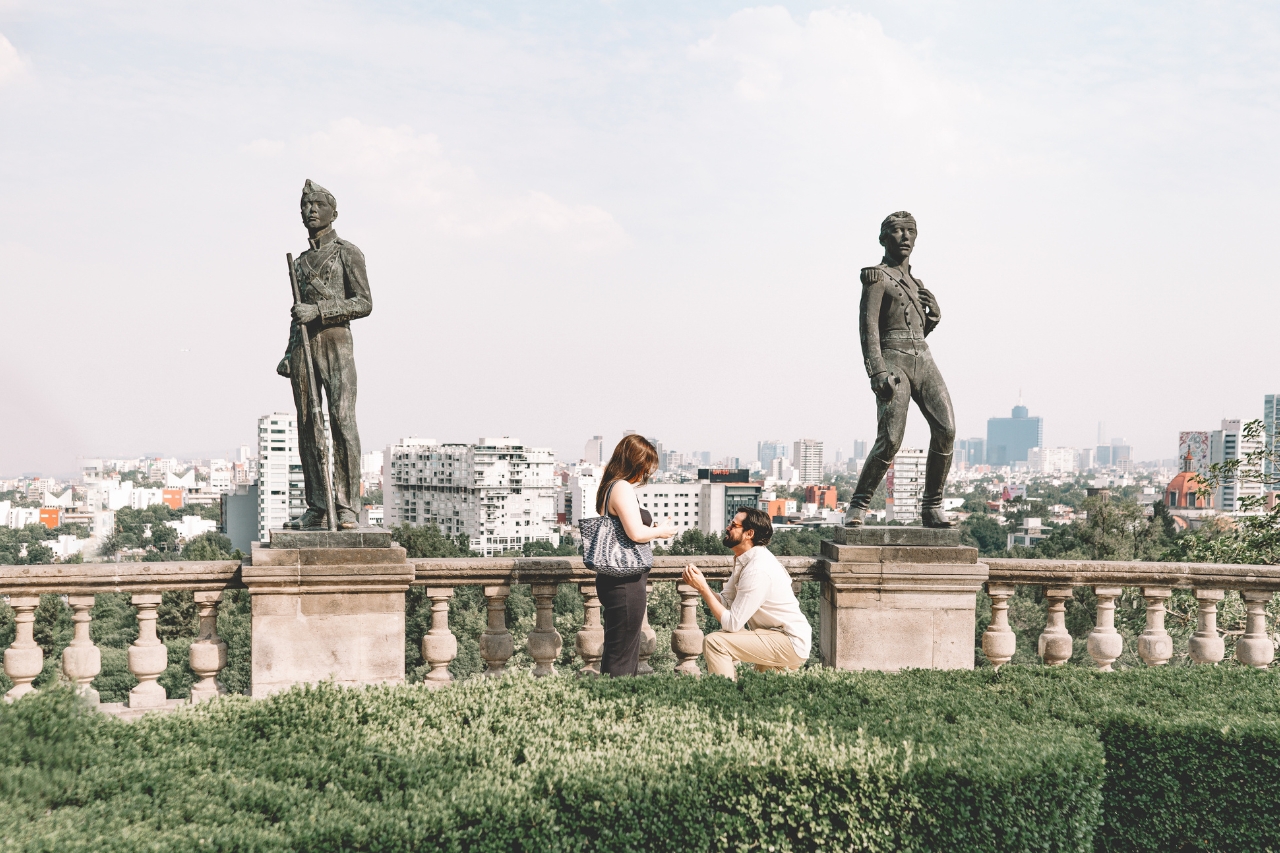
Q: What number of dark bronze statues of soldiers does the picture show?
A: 2